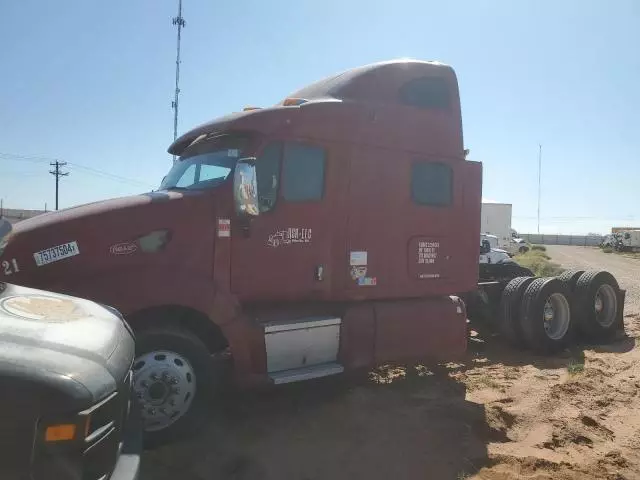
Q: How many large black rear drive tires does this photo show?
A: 4